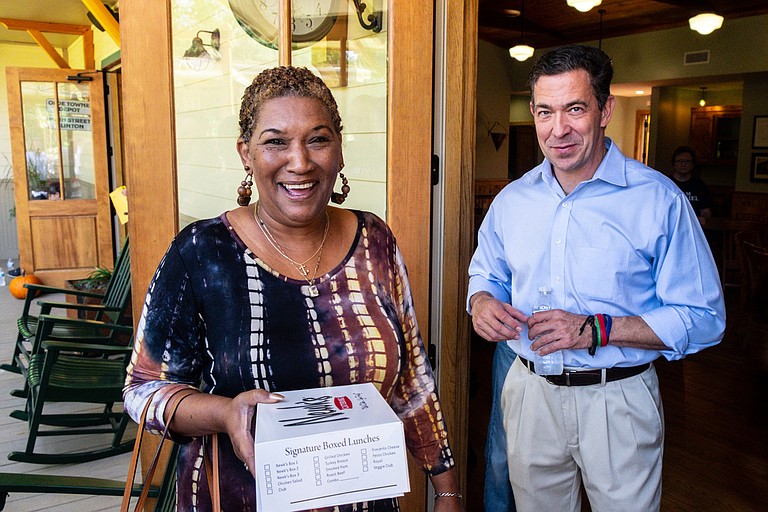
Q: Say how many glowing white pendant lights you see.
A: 3